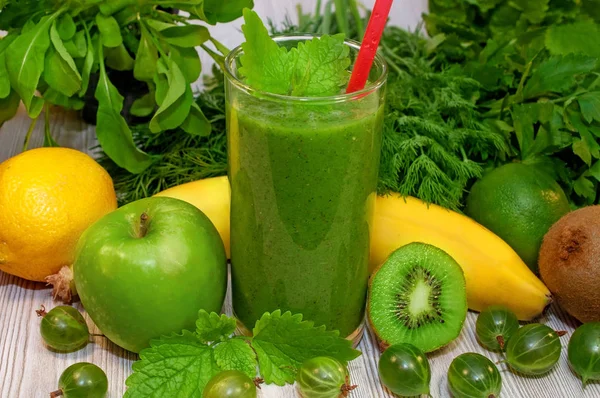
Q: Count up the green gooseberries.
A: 9